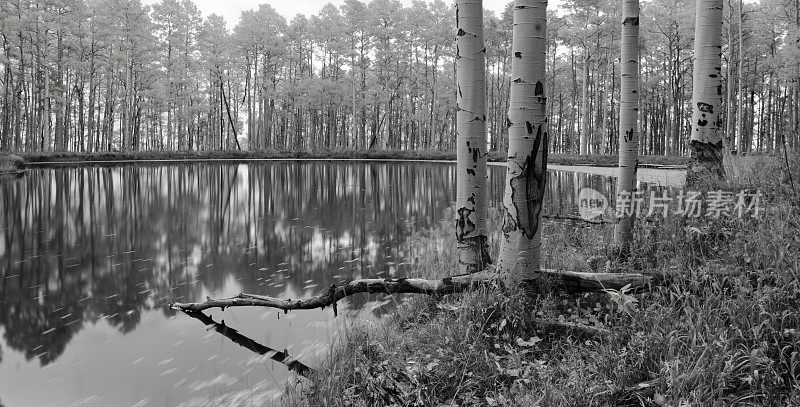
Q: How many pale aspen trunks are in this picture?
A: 4